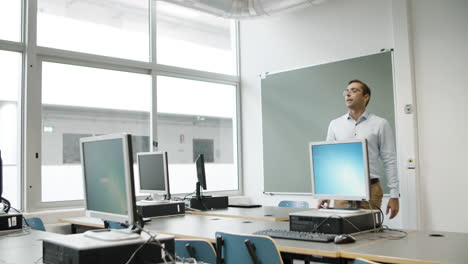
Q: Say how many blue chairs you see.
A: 6